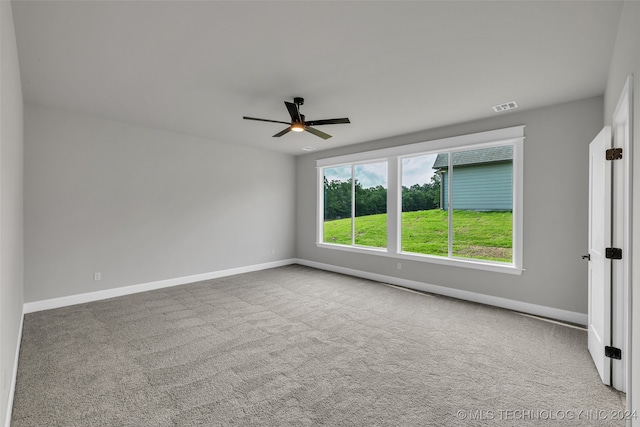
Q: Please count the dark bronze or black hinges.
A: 3